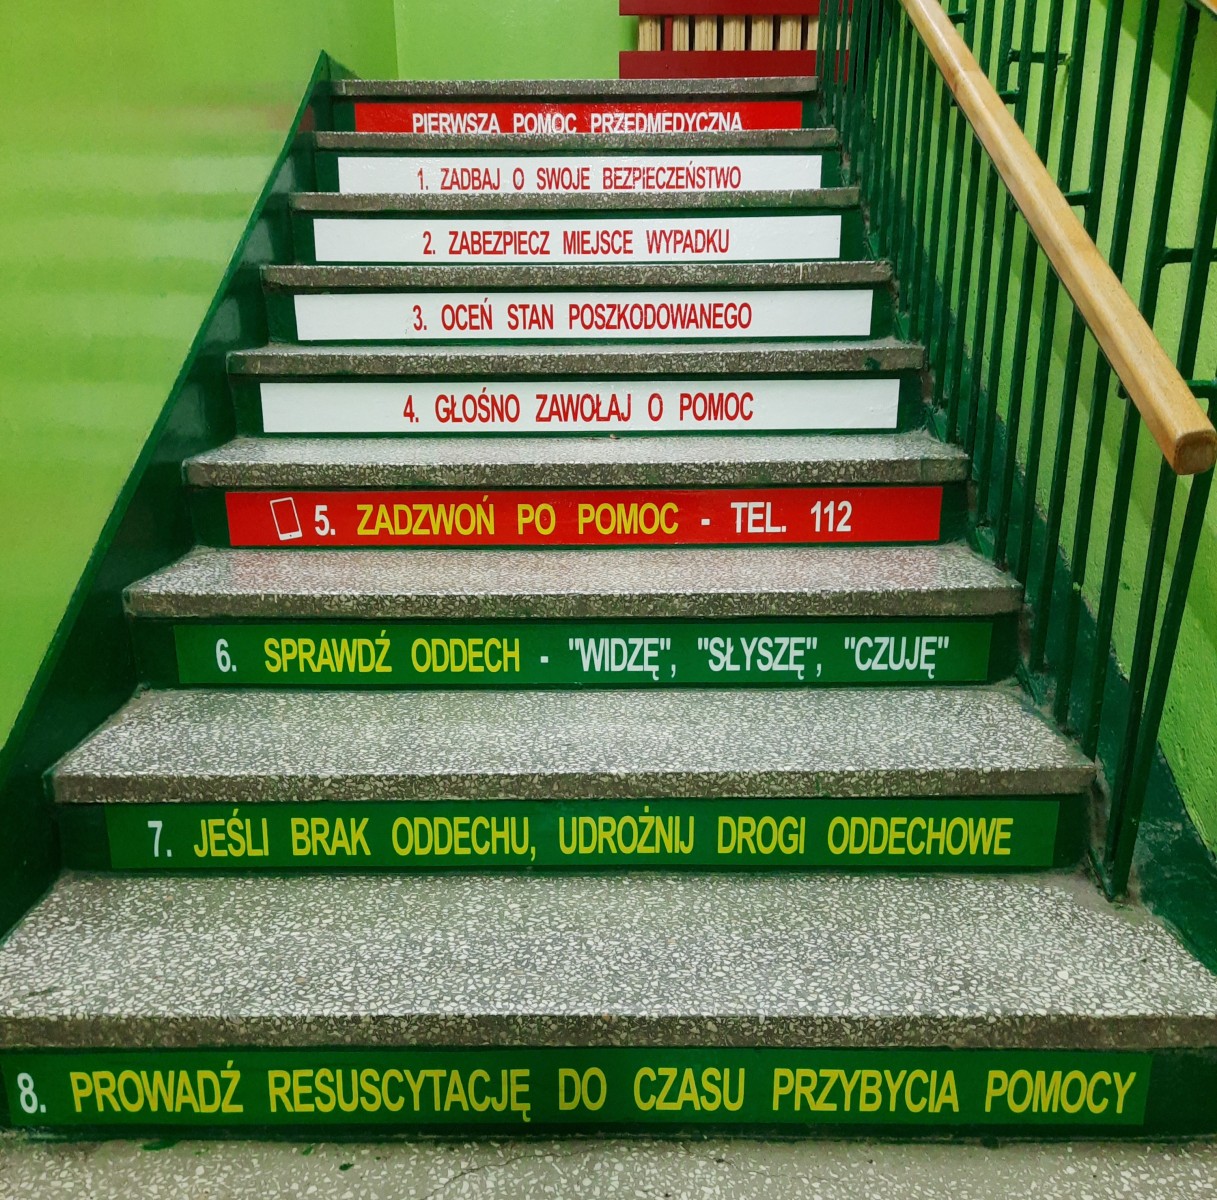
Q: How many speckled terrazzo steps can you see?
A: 9